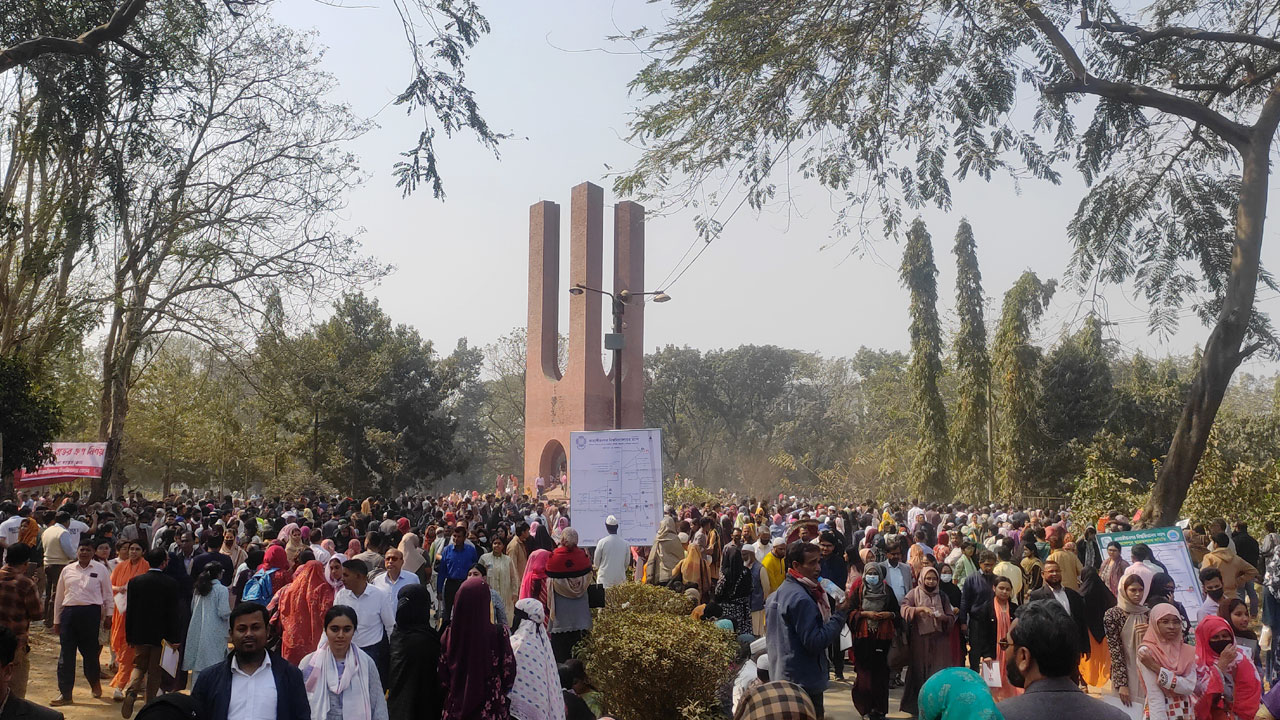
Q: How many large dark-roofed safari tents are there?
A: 0